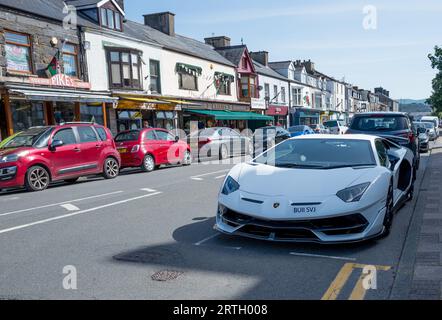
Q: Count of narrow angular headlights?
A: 2